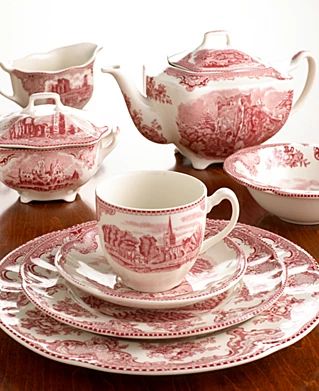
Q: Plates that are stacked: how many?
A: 3